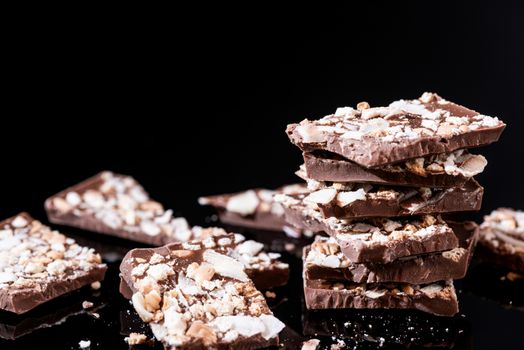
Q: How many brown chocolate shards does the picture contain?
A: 12